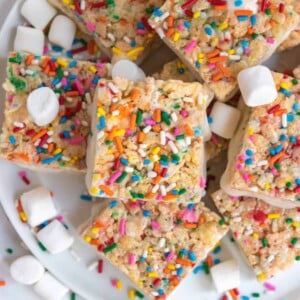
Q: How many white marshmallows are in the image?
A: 12